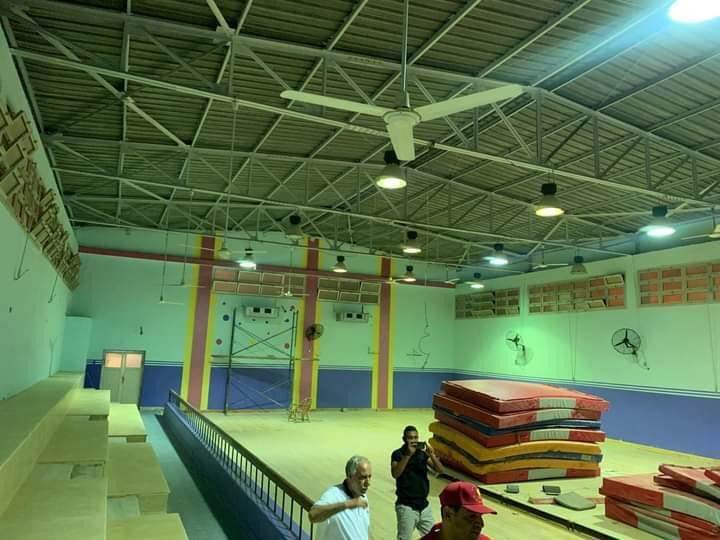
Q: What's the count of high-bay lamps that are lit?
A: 10